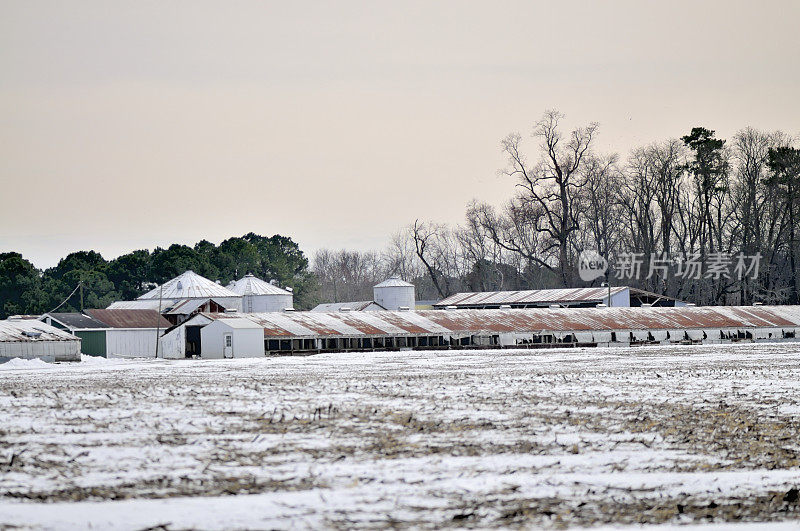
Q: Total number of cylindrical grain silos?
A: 3